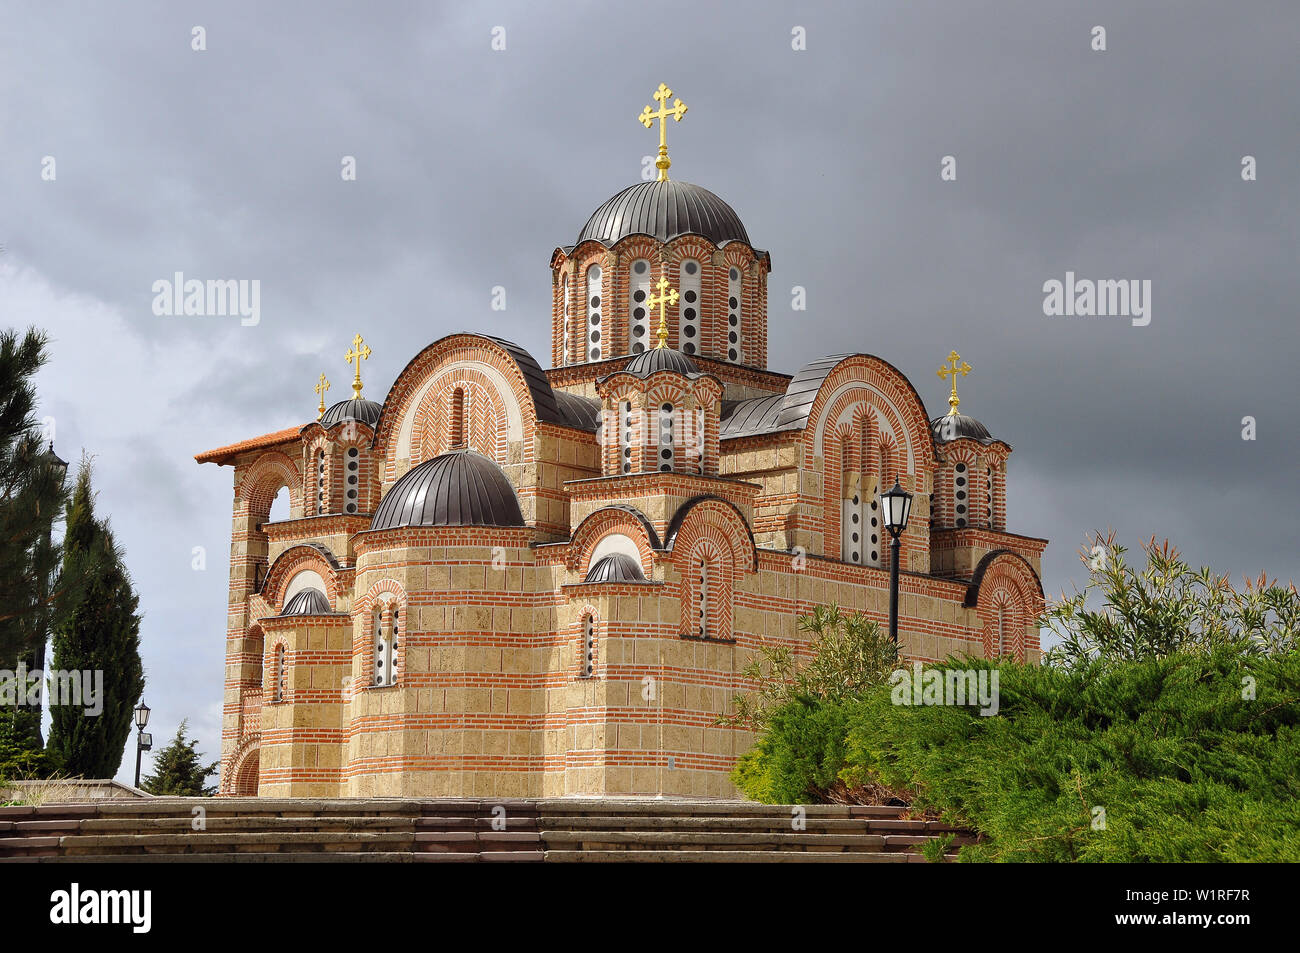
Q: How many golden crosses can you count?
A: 5